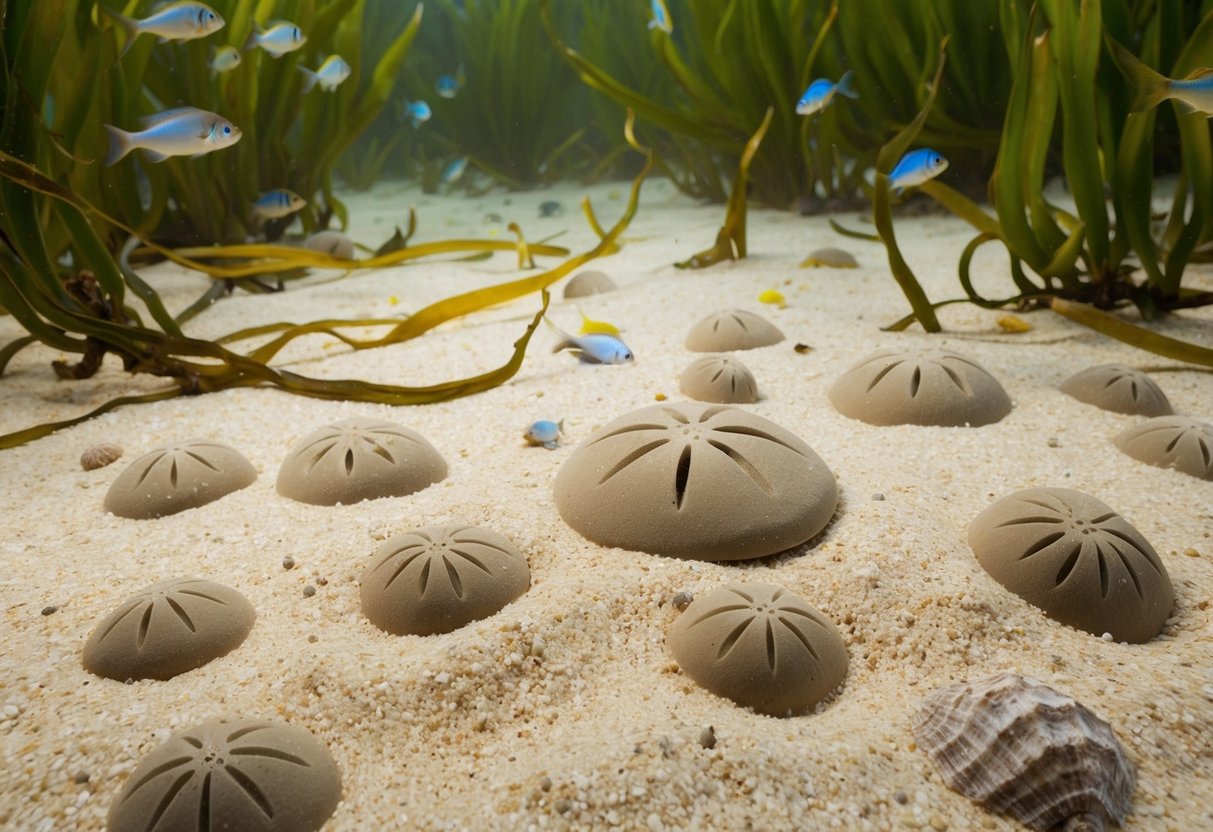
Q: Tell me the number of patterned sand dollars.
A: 13